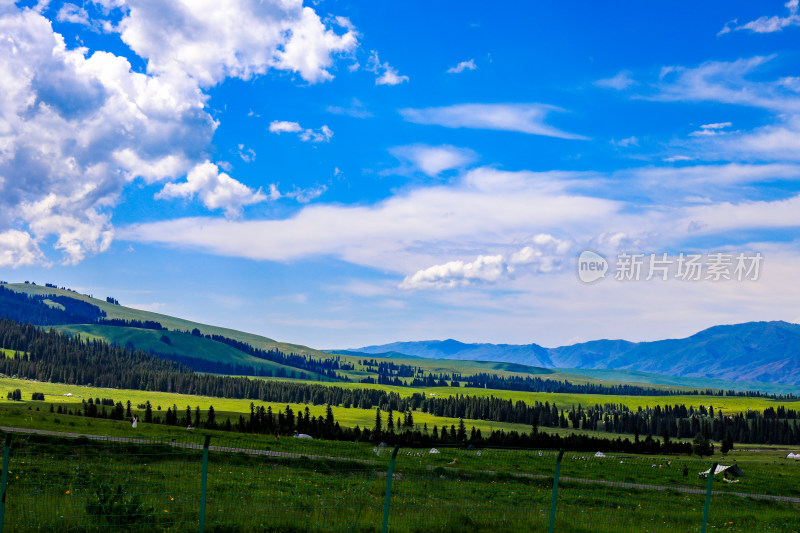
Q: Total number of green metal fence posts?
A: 5